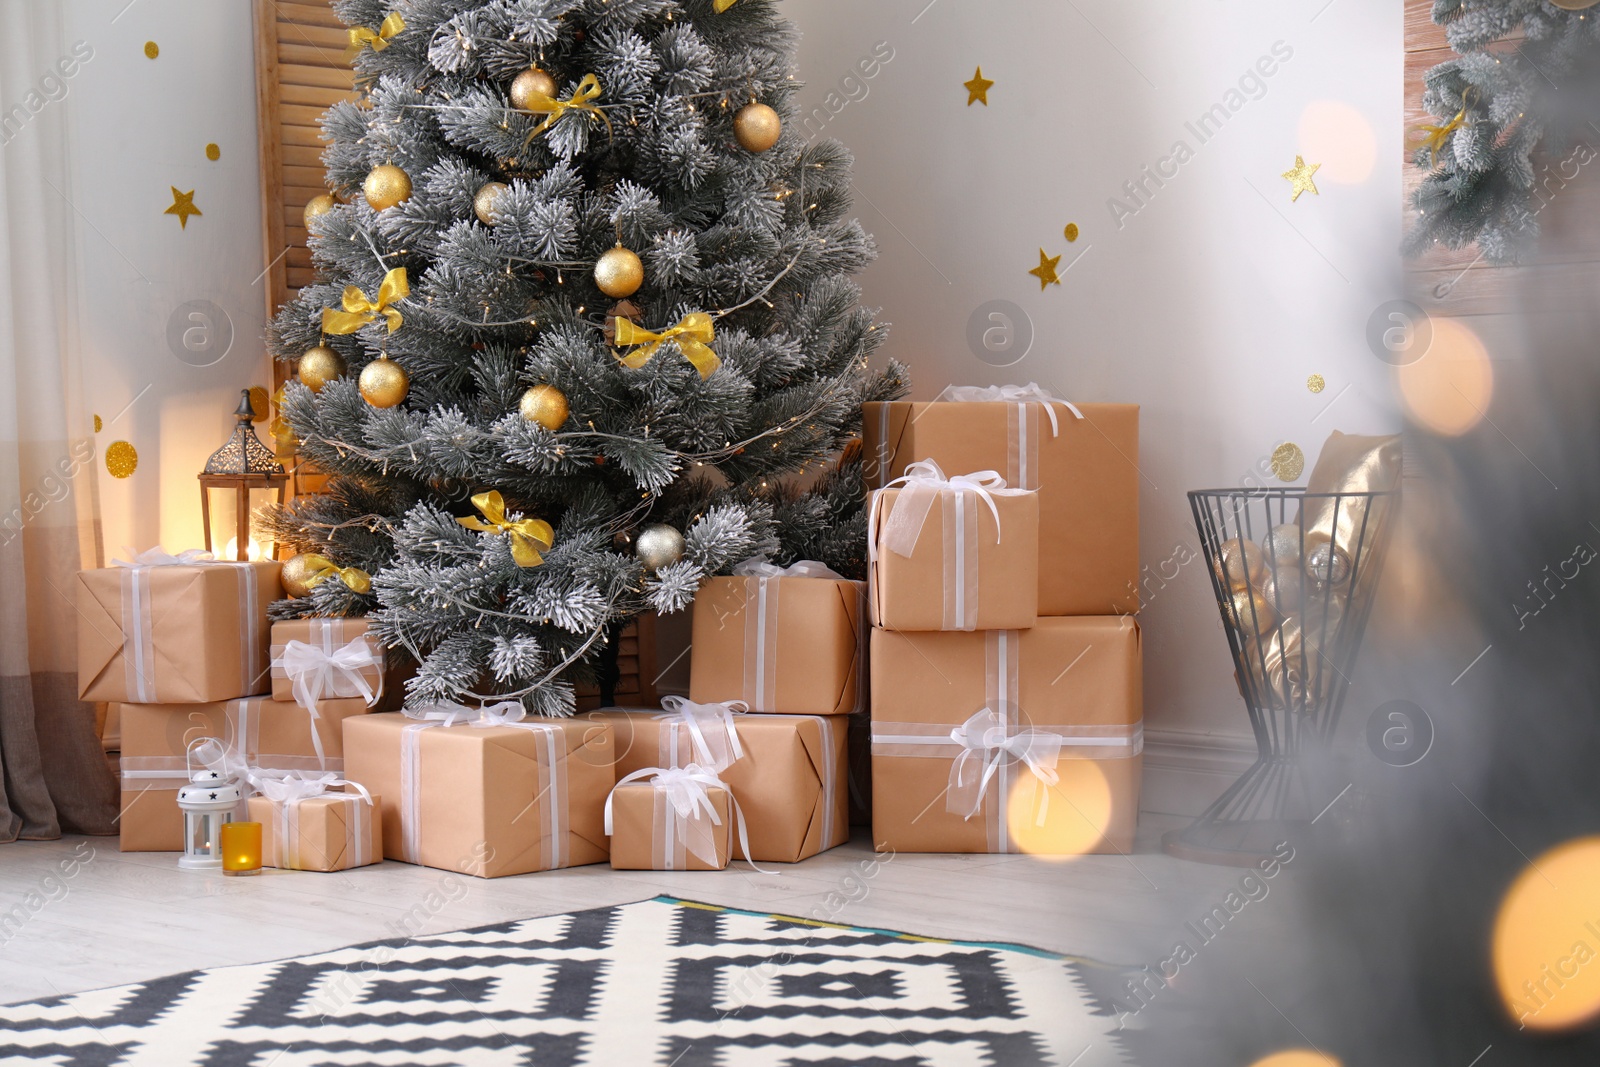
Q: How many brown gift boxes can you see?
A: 11